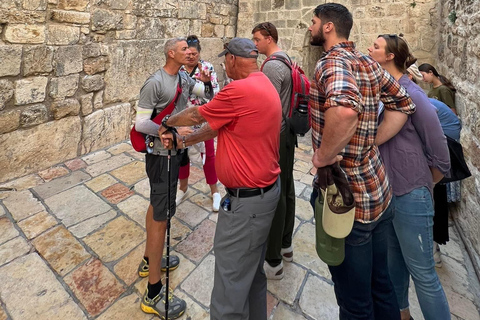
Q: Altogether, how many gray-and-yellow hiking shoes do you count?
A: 2